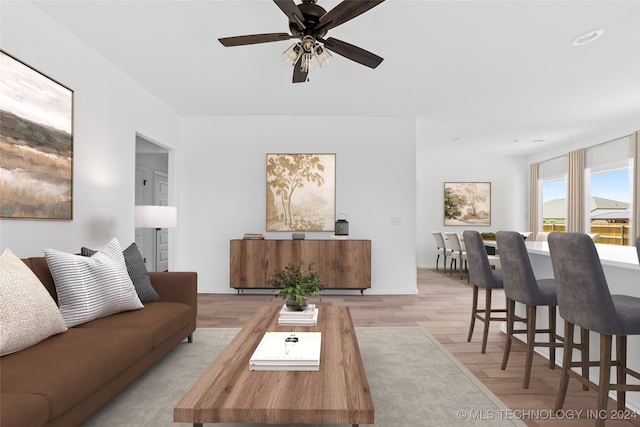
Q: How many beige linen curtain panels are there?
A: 3